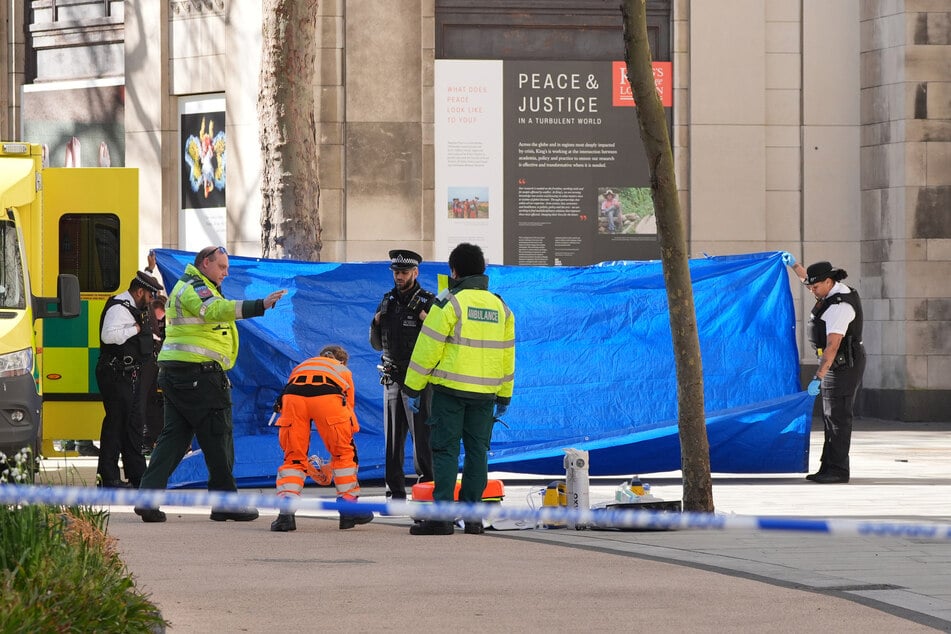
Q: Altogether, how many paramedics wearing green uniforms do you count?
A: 2